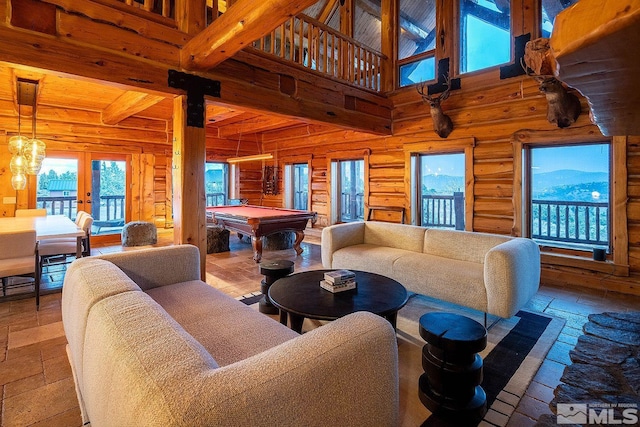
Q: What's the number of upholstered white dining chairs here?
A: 4